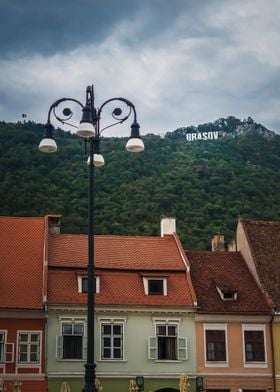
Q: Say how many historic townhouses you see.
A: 4